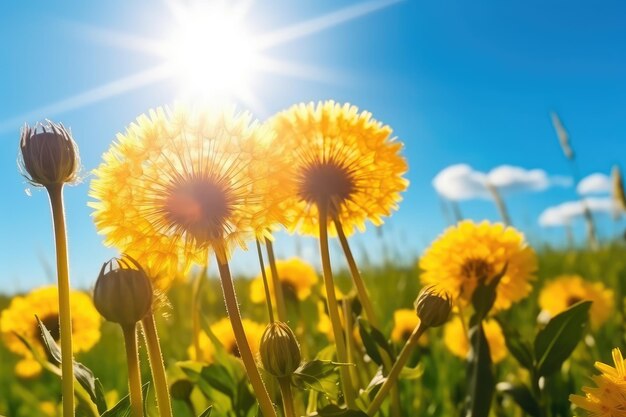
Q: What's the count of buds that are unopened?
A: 4